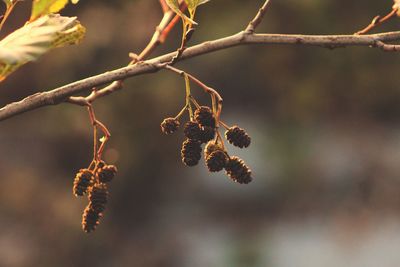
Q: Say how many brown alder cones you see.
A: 12